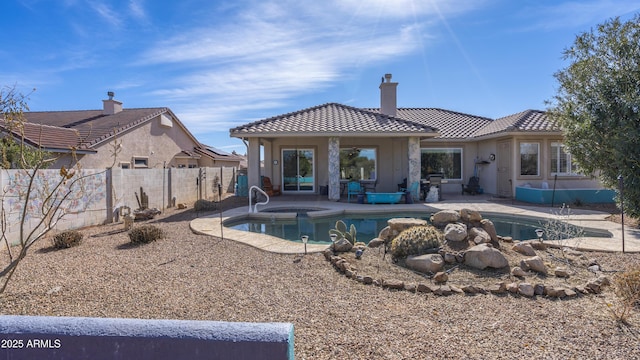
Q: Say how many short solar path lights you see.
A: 3